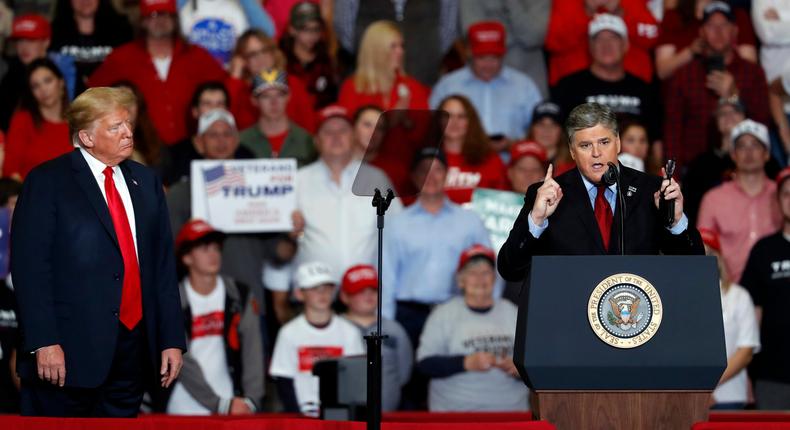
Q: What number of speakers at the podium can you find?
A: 1